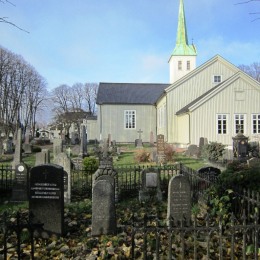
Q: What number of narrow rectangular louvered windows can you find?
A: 2